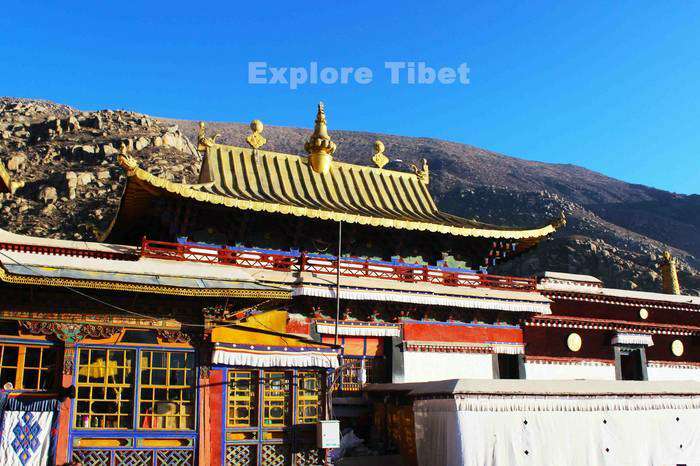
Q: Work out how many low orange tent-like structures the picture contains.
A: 1